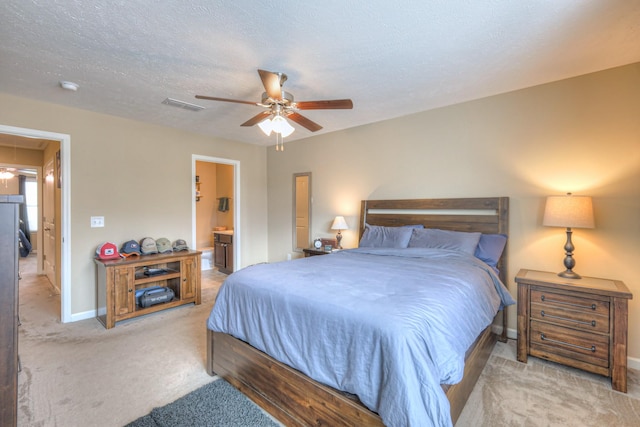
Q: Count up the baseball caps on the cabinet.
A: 5